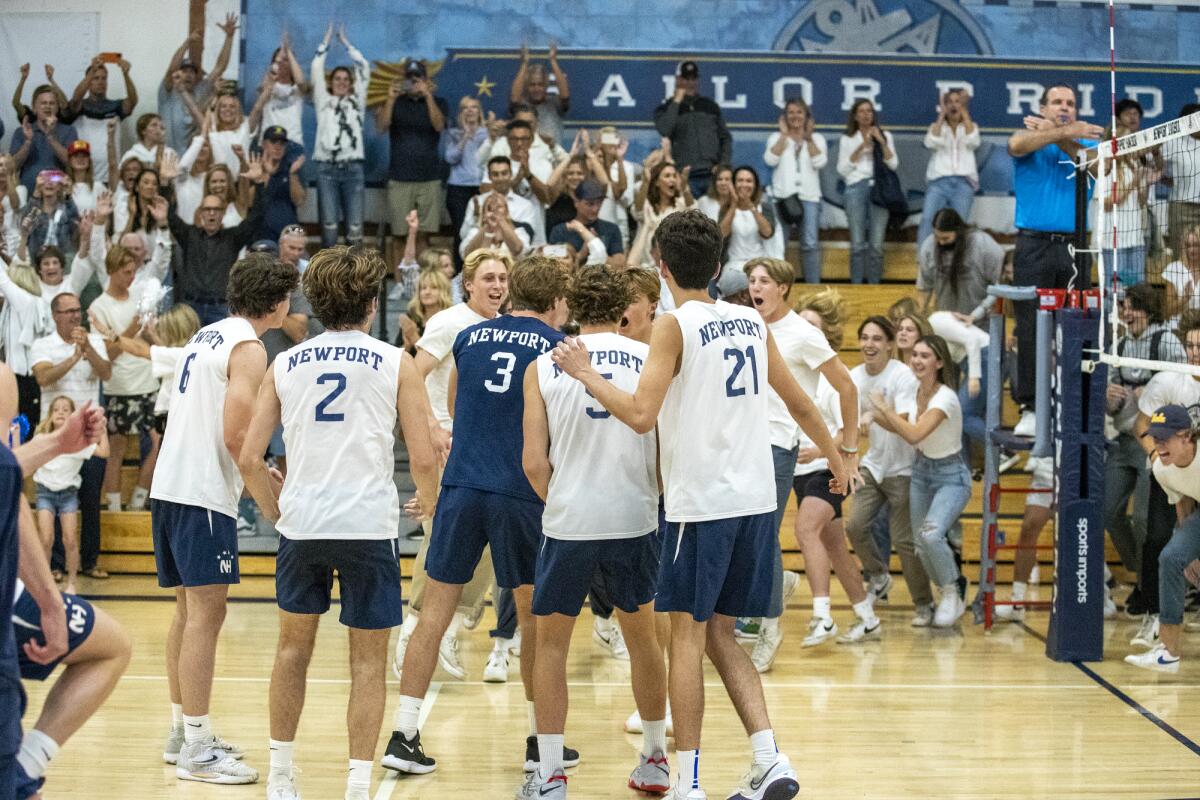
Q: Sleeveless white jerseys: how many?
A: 4